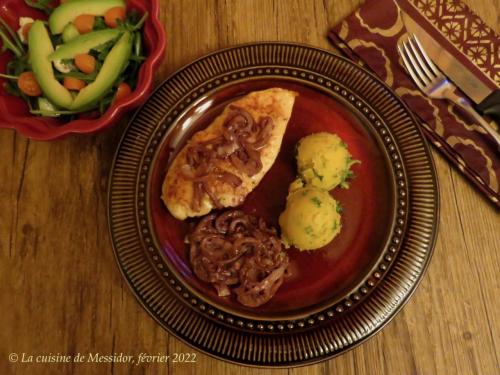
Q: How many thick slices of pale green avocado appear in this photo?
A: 4